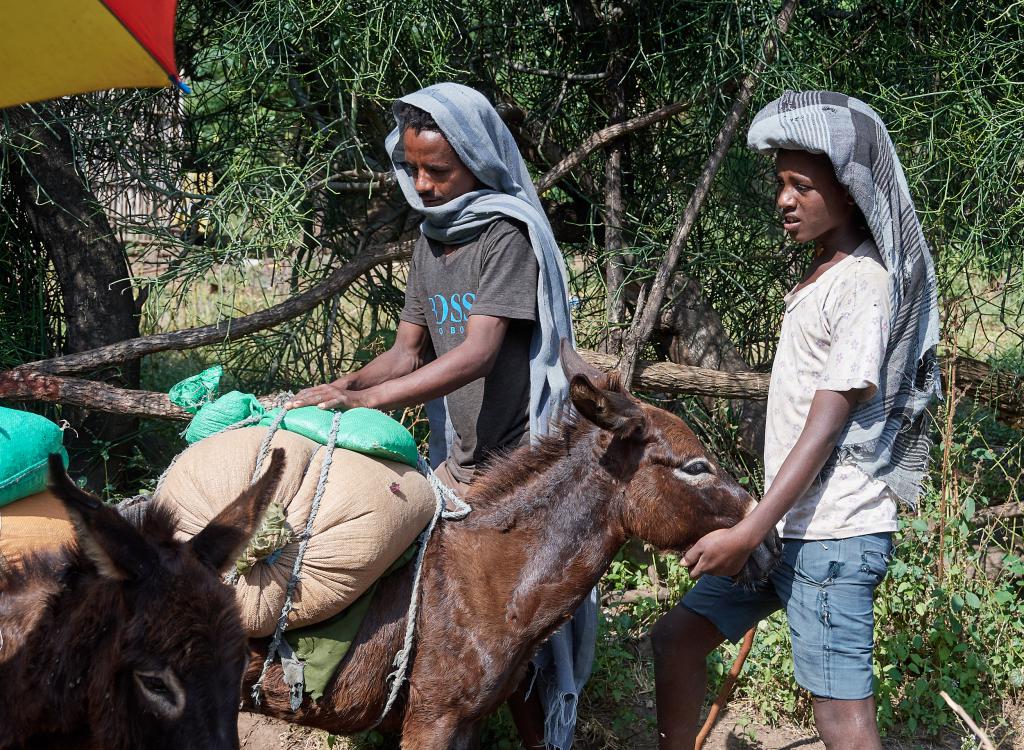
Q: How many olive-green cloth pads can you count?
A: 1